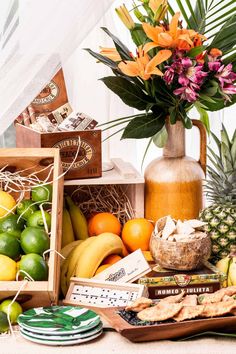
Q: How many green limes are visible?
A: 9